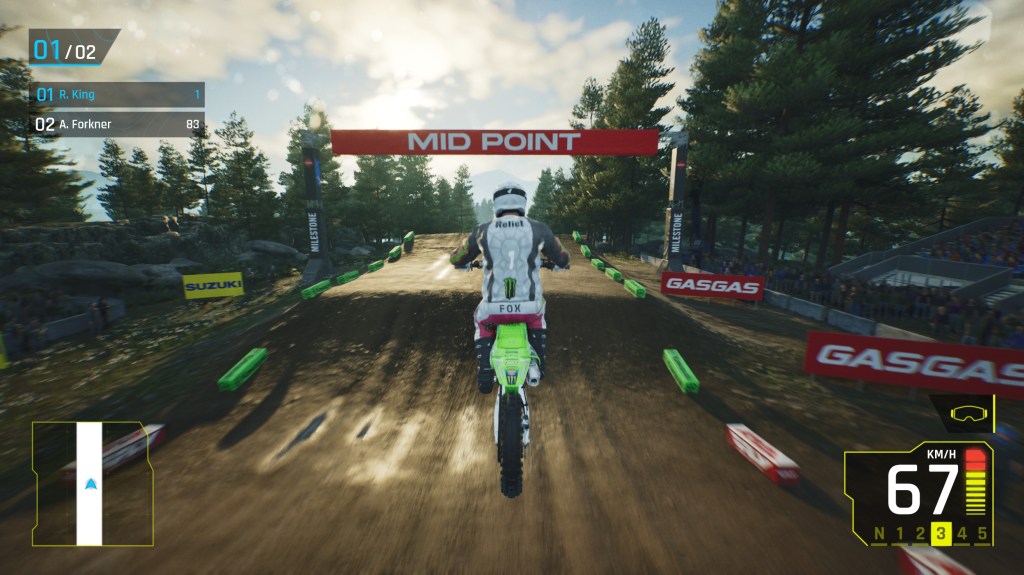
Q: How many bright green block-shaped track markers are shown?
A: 12